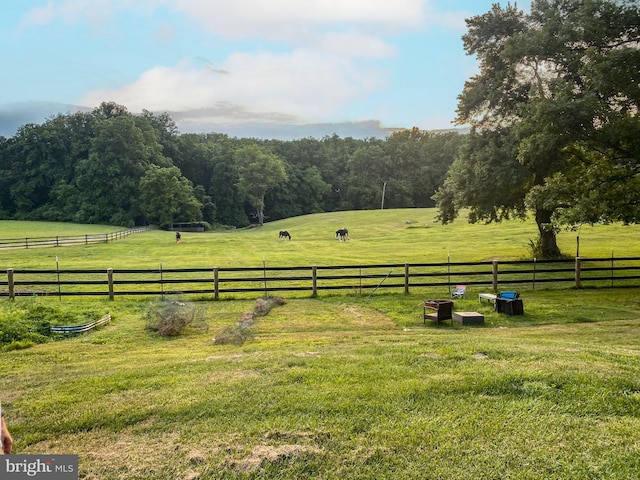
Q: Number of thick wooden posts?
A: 7